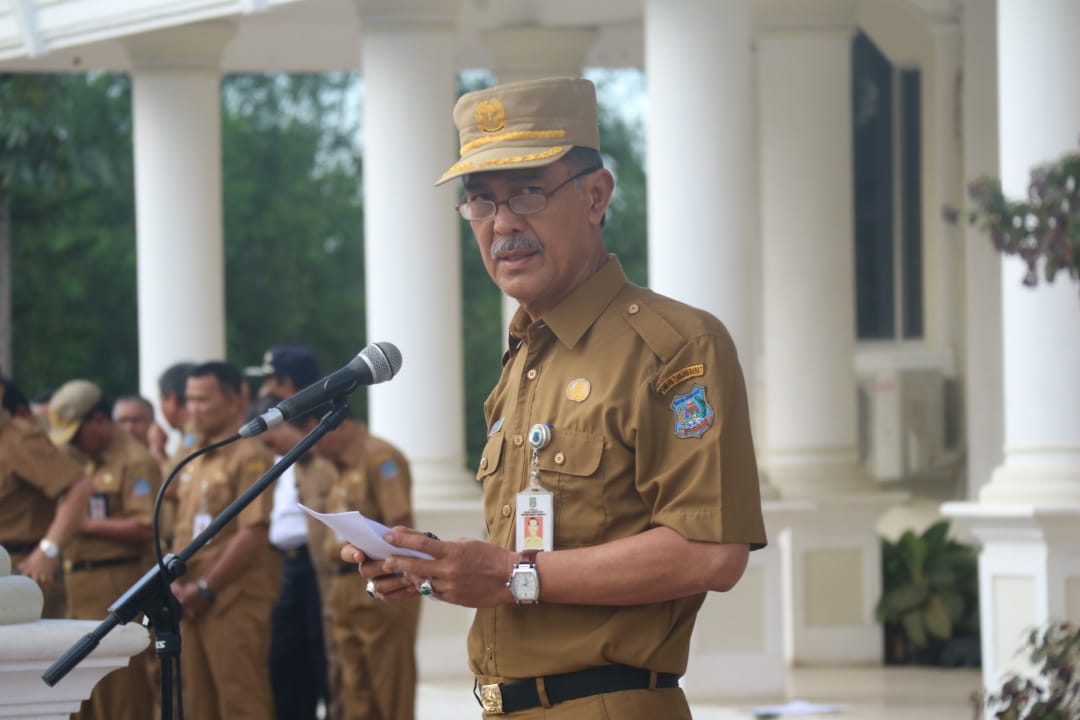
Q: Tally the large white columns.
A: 6